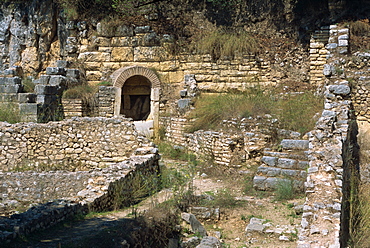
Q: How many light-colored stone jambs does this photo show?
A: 2